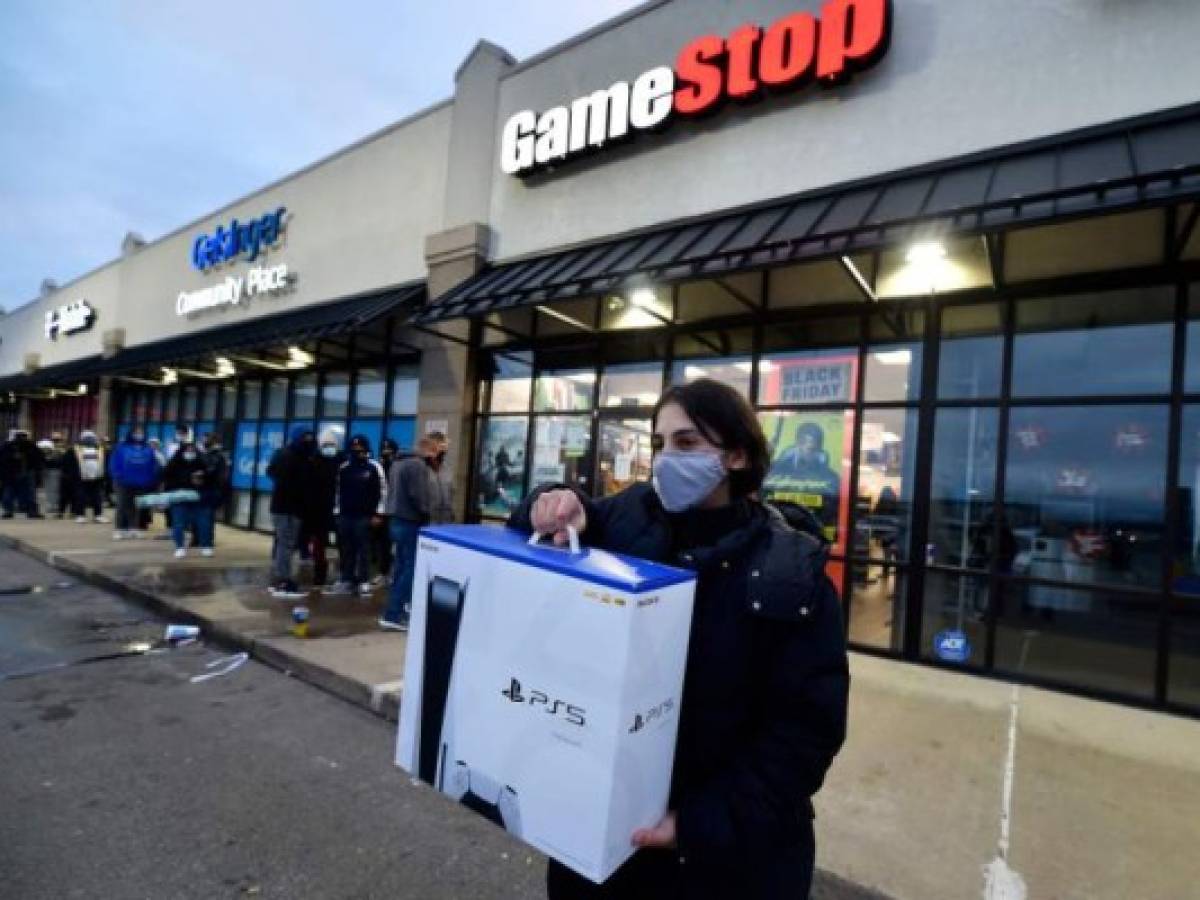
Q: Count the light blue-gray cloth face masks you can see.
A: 1